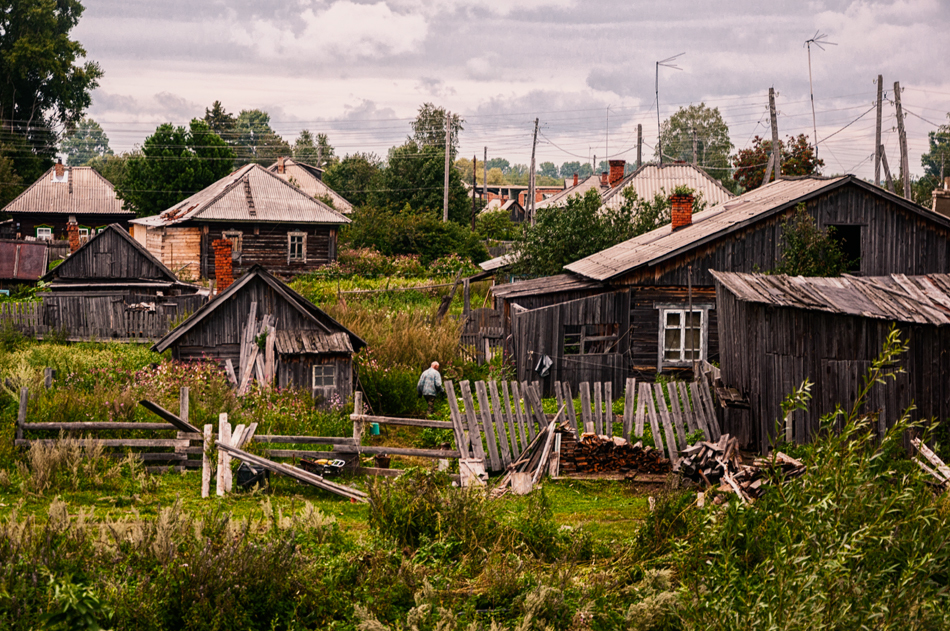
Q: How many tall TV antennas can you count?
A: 2